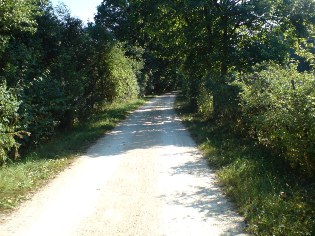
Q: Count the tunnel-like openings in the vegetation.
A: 1